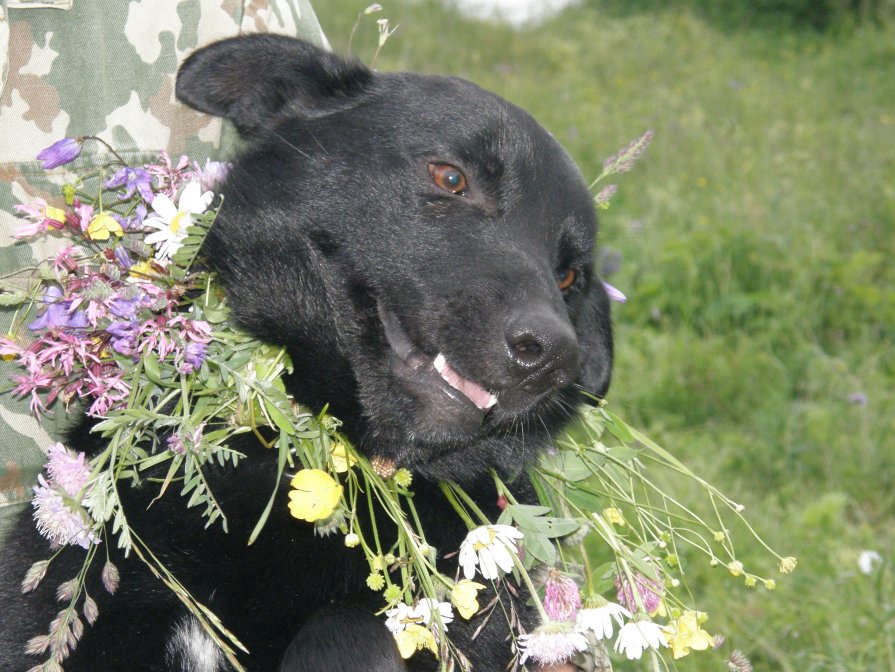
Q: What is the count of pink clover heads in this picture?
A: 2